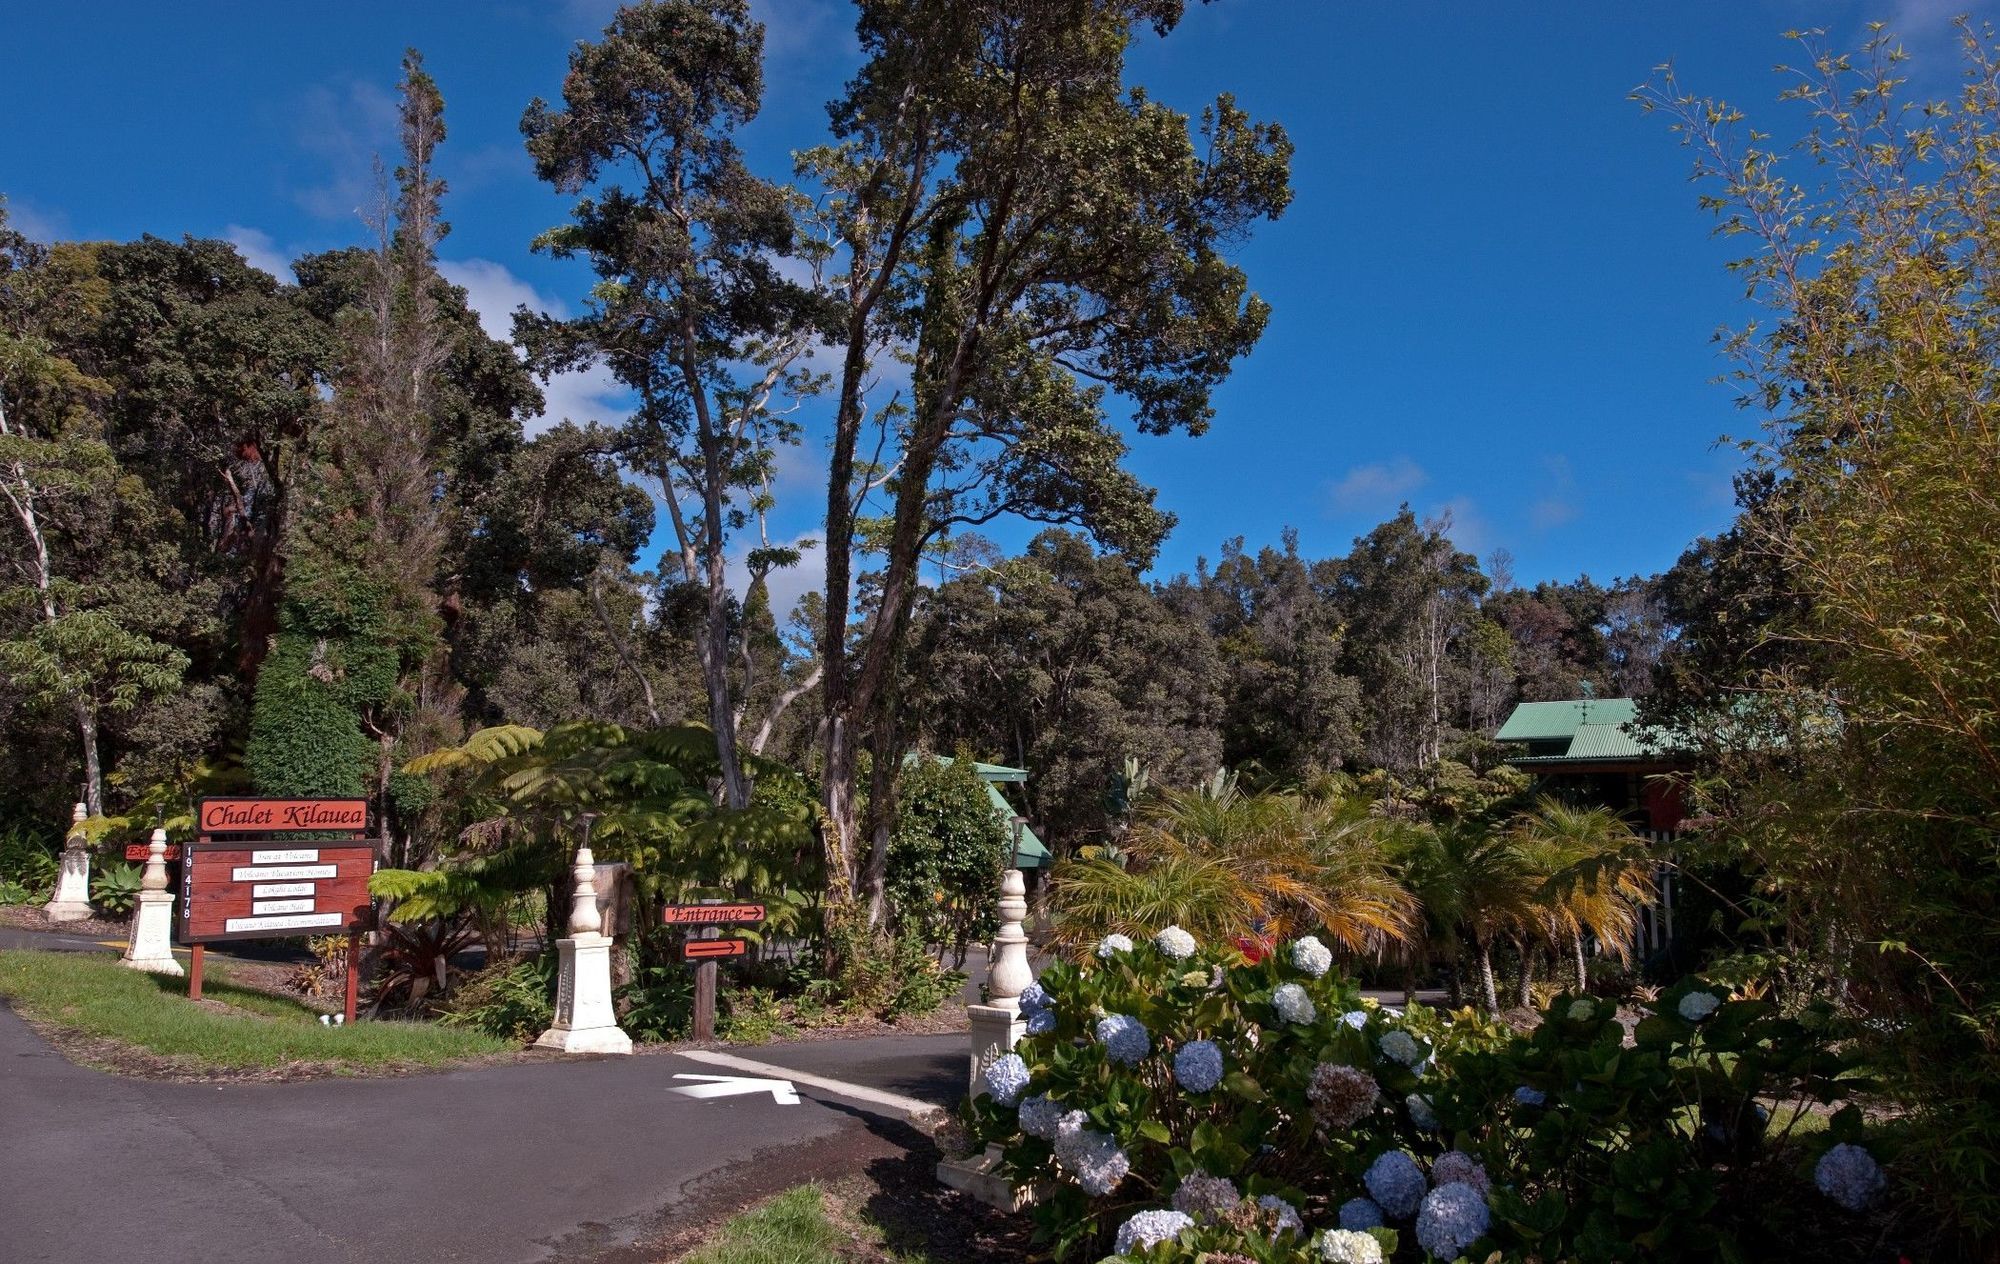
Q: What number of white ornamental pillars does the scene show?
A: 4